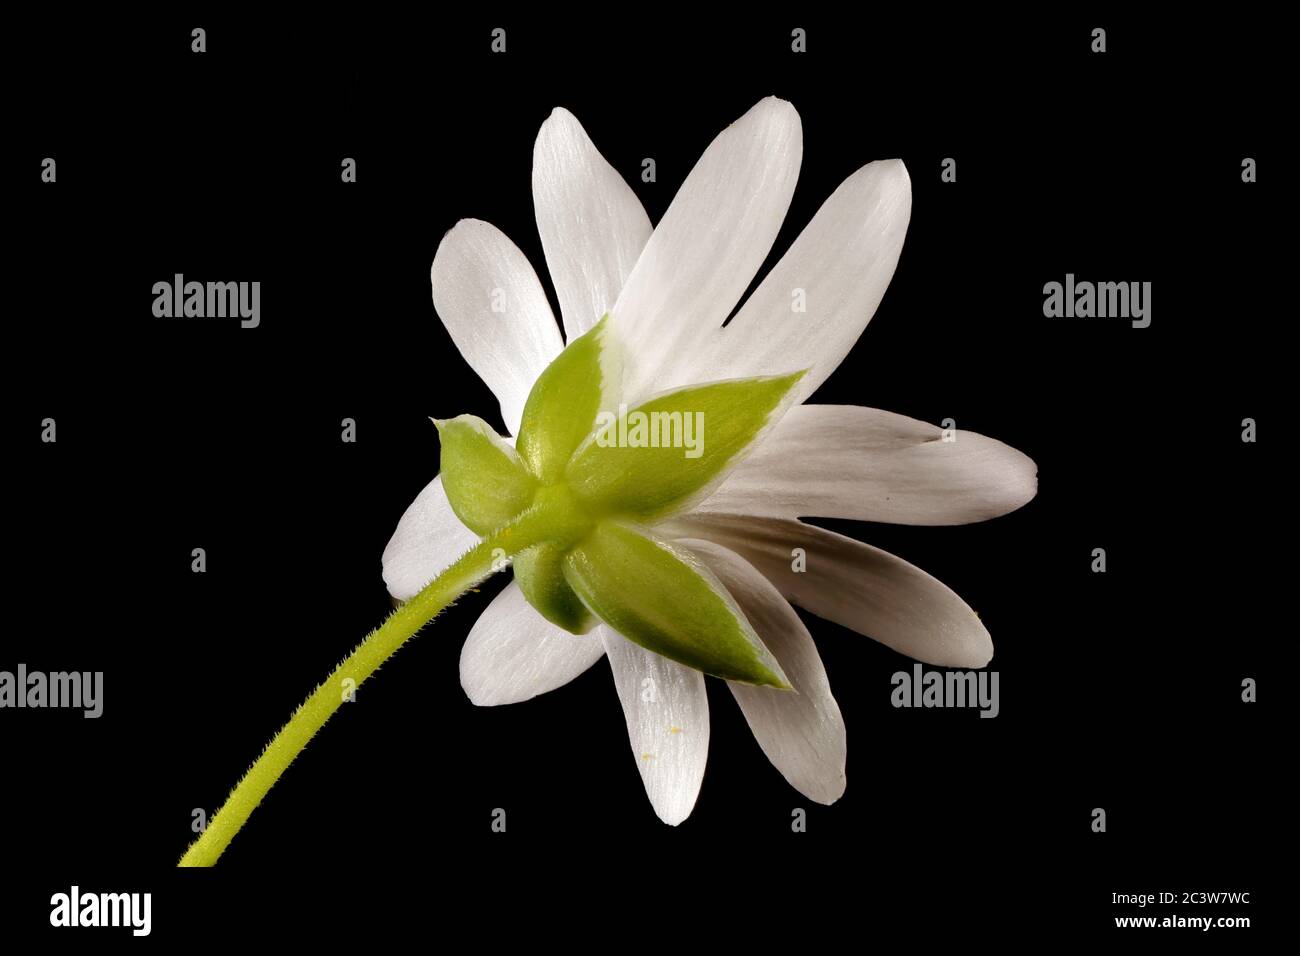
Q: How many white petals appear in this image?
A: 10